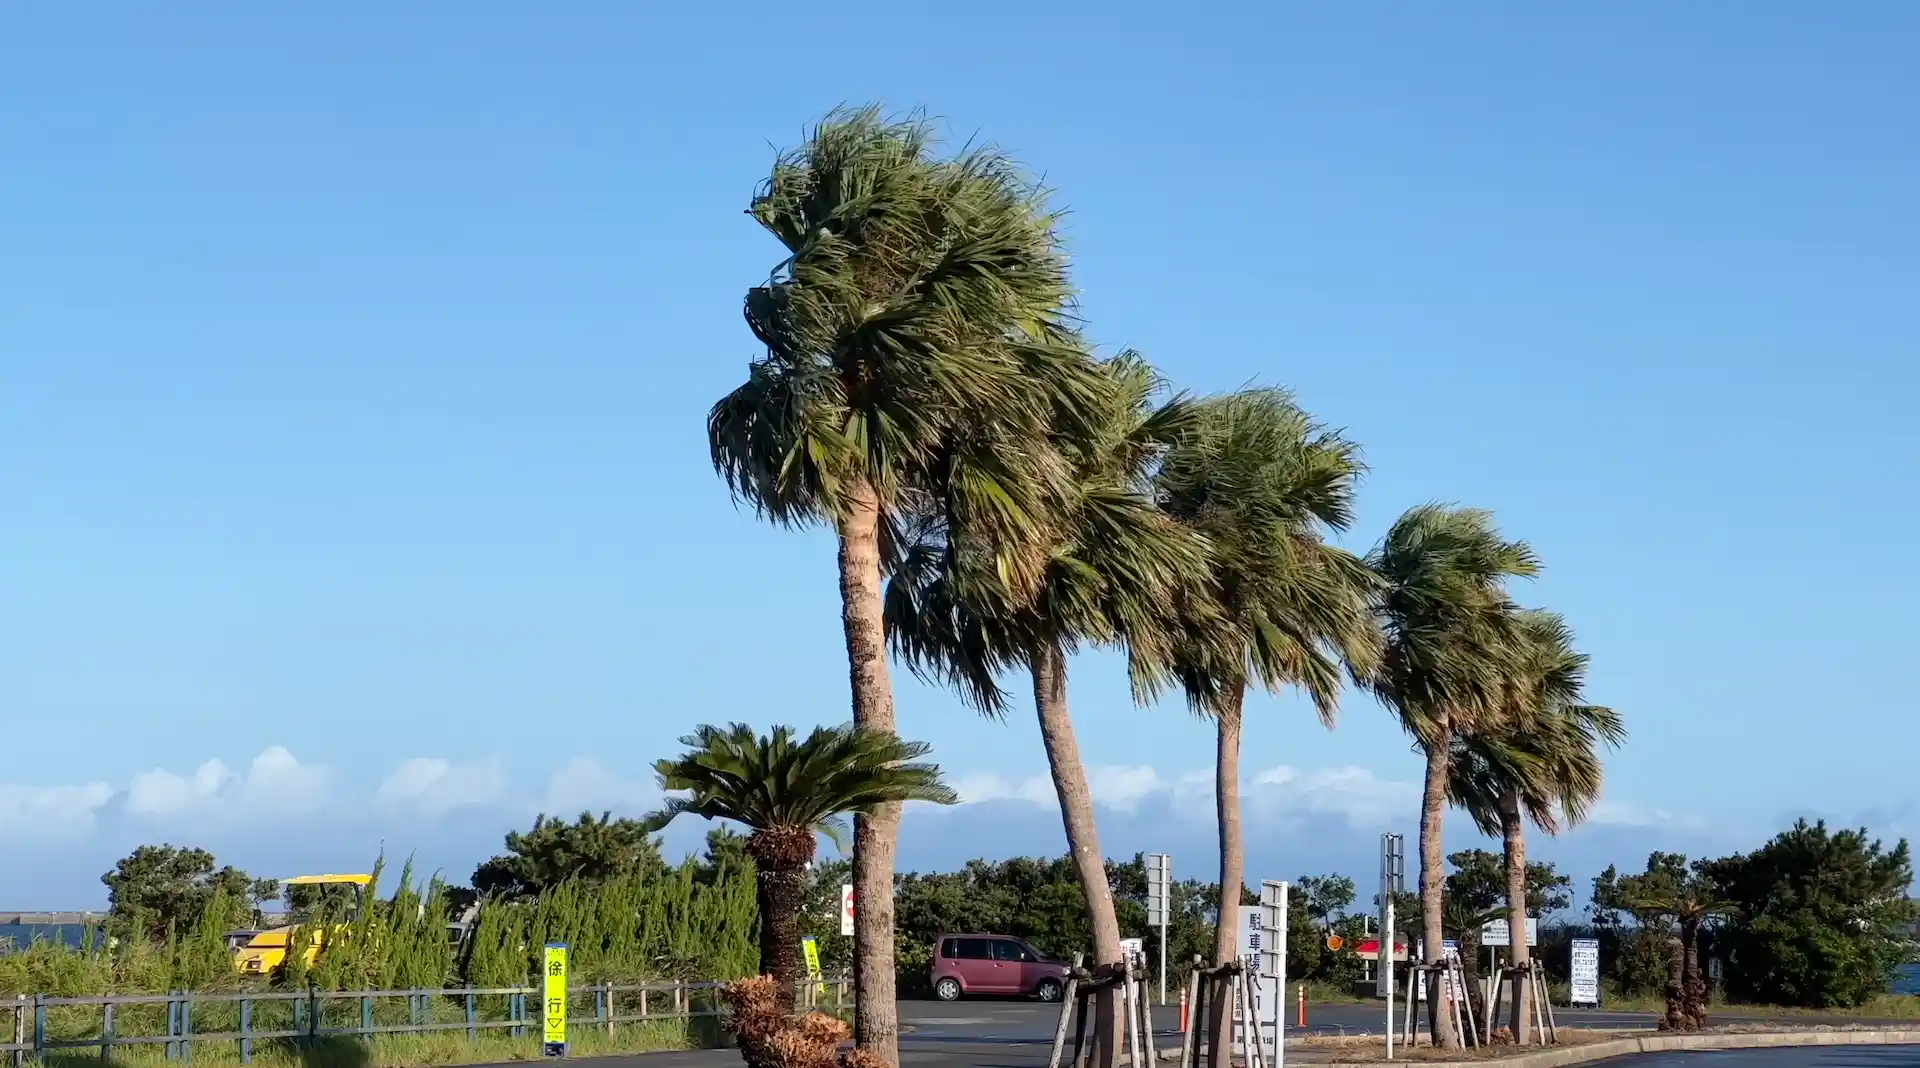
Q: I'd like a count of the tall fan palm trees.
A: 5